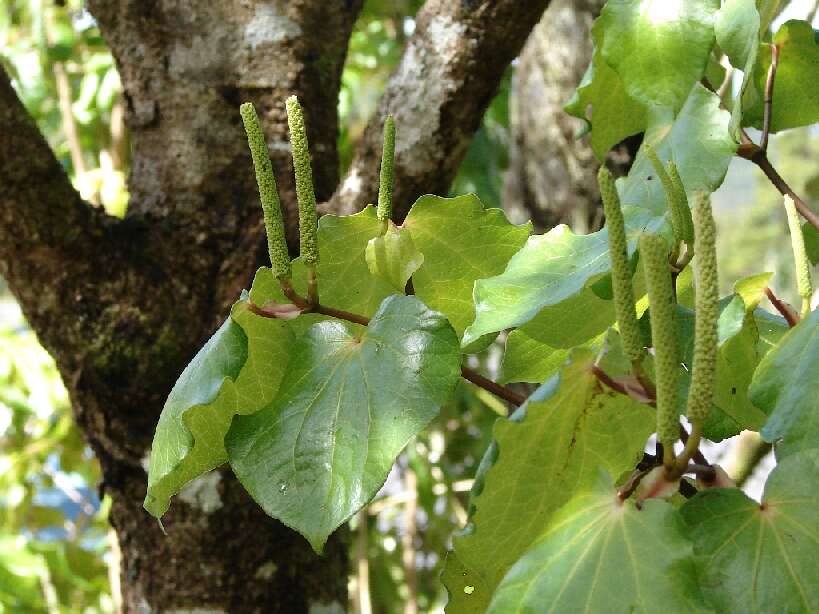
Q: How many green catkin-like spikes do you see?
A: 9